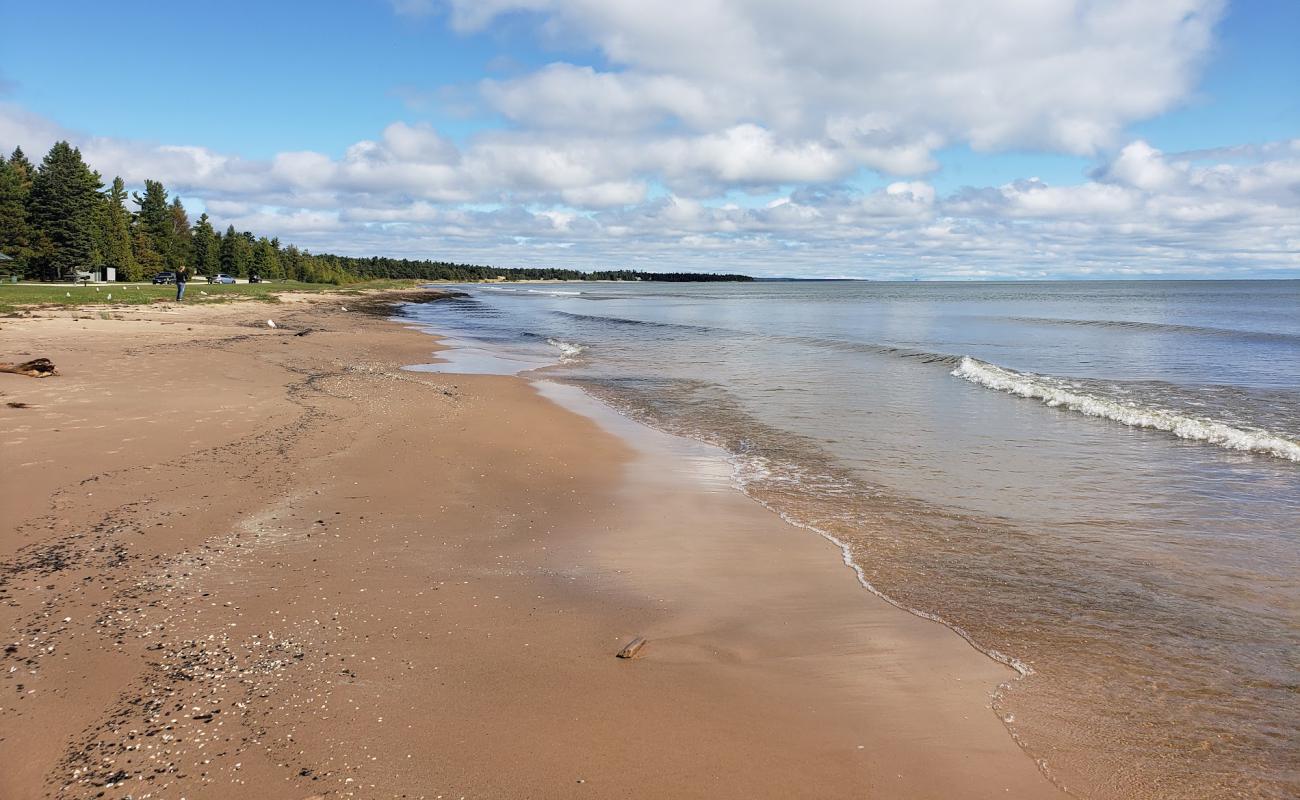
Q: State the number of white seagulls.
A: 8